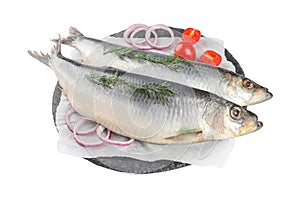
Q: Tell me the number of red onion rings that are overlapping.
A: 6